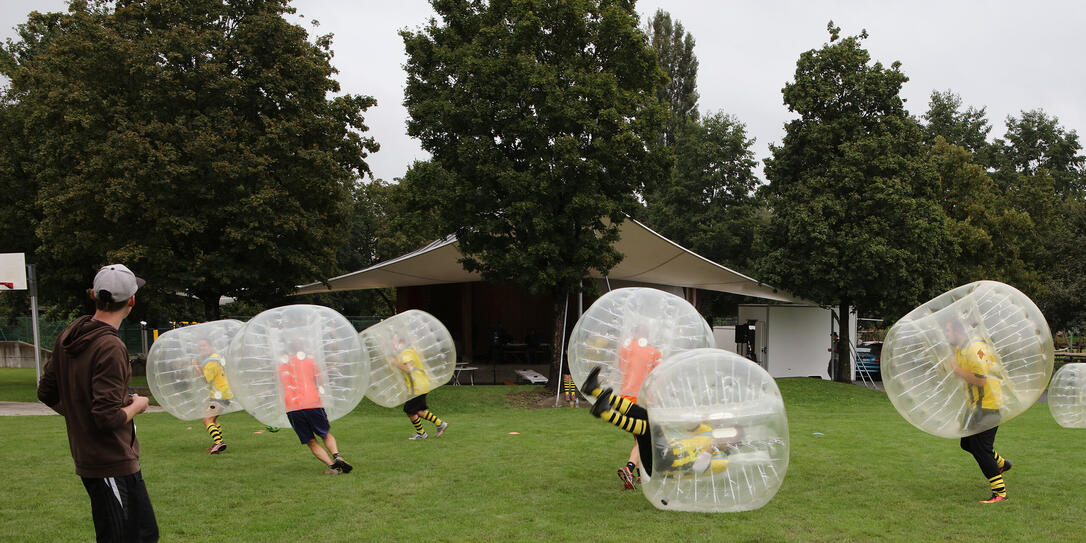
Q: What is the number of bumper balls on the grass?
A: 7